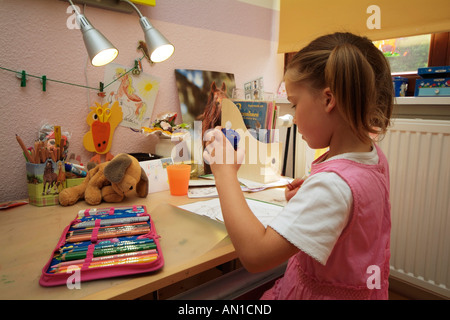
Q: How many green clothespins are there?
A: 4